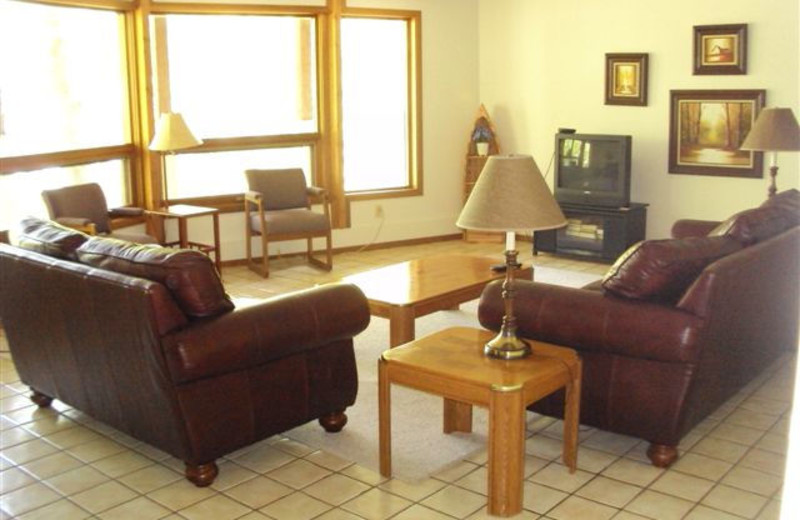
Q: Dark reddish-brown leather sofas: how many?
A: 2